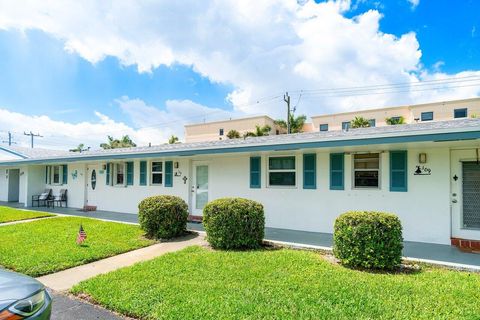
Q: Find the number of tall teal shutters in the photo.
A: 10